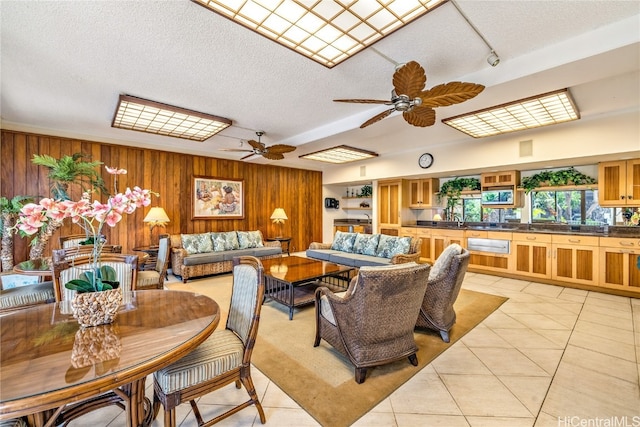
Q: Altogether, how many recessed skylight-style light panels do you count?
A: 4